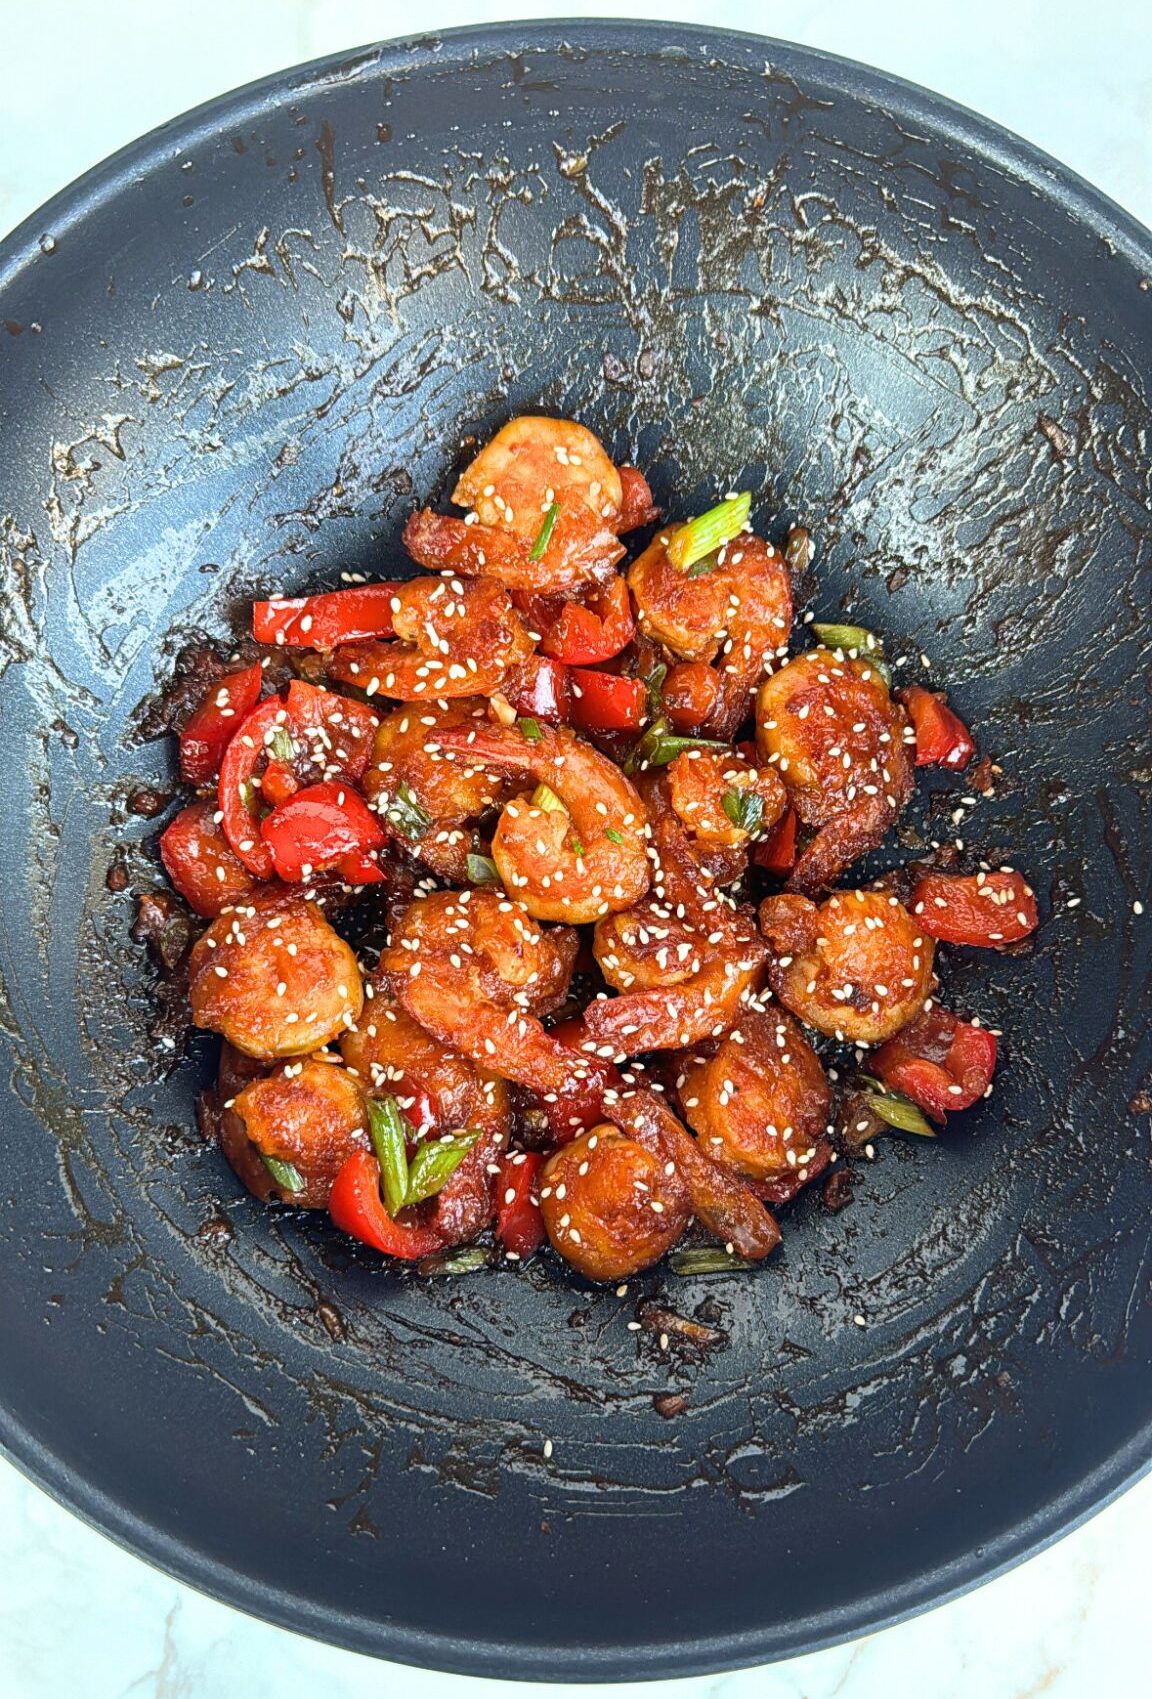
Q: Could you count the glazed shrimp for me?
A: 15